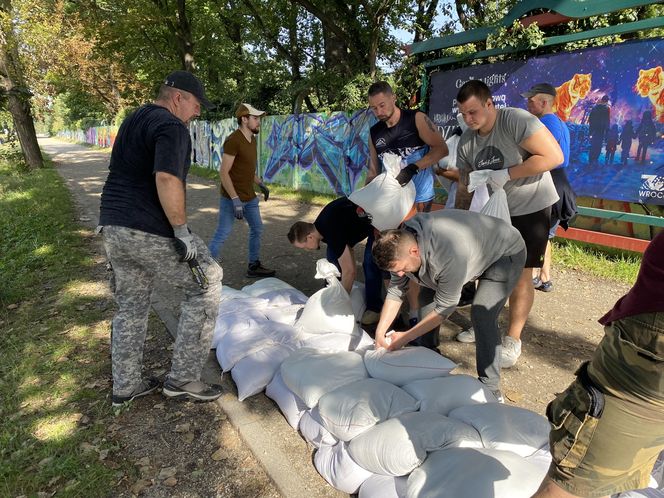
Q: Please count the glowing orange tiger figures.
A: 2